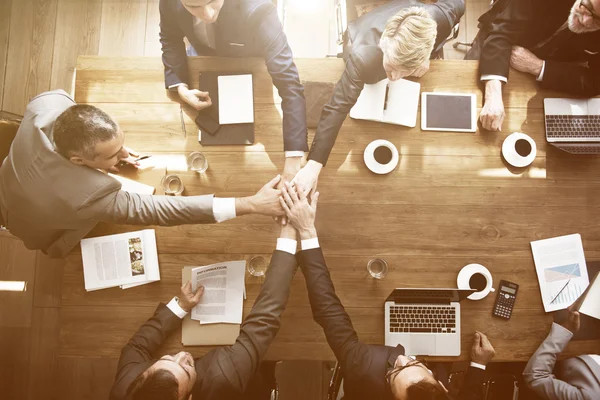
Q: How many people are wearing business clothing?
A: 7